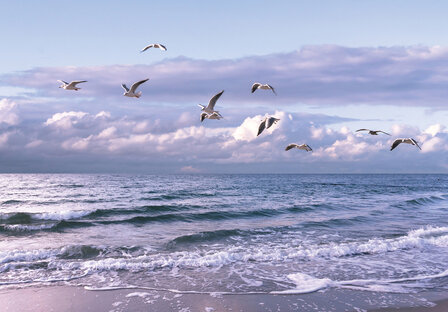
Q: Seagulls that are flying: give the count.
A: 10